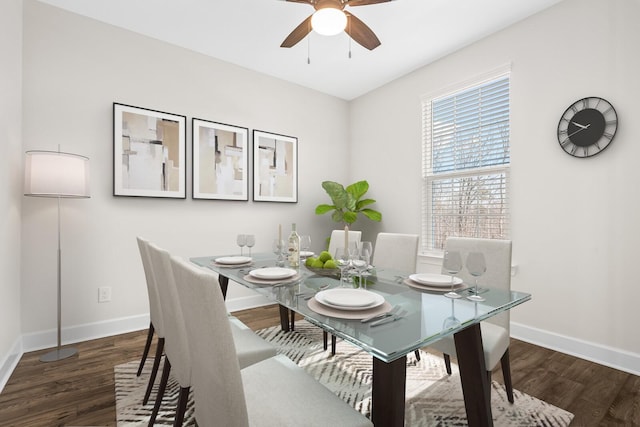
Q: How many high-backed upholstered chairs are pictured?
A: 6